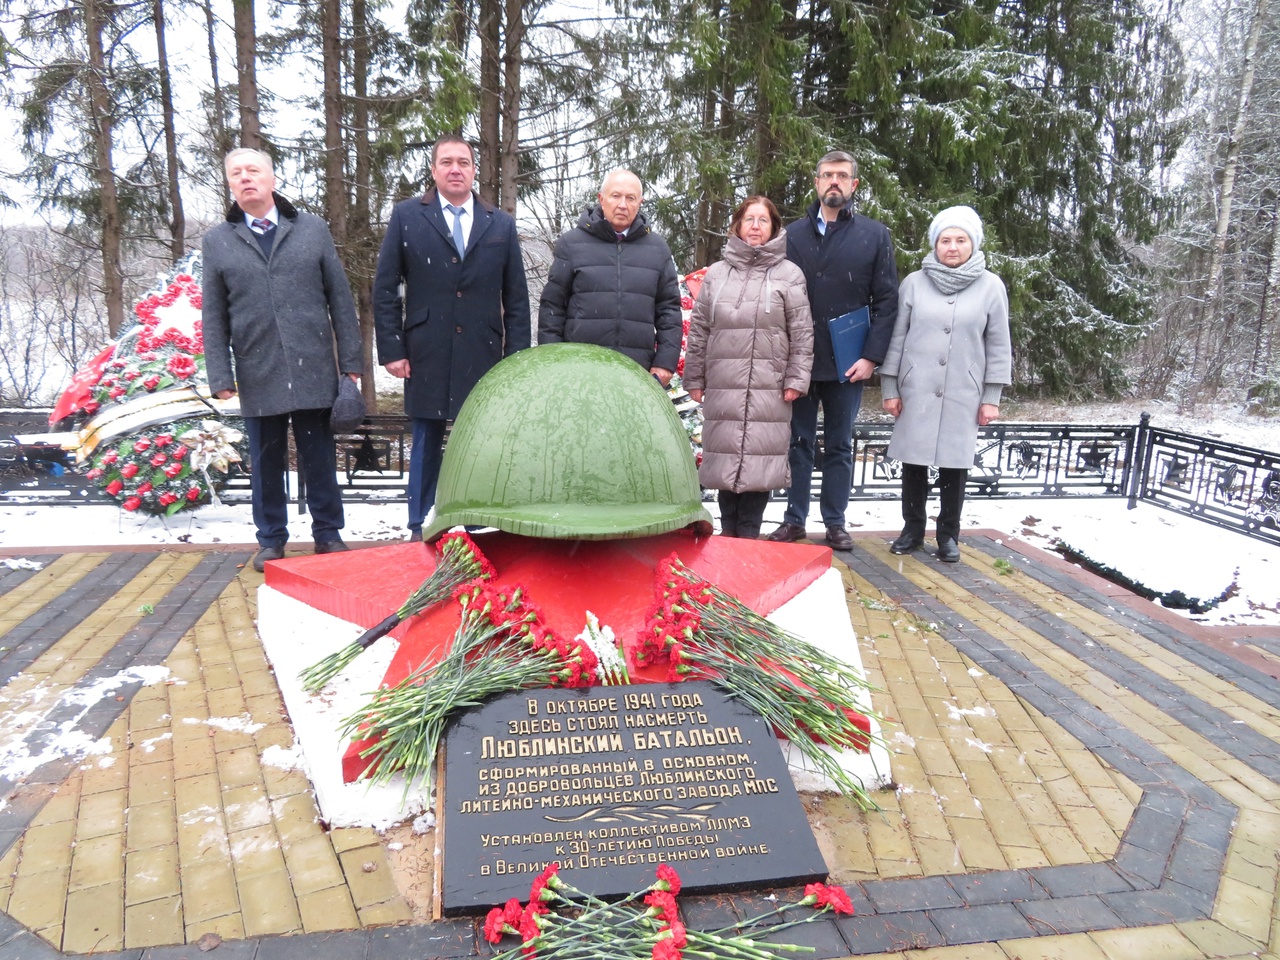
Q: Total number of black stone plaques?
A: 1